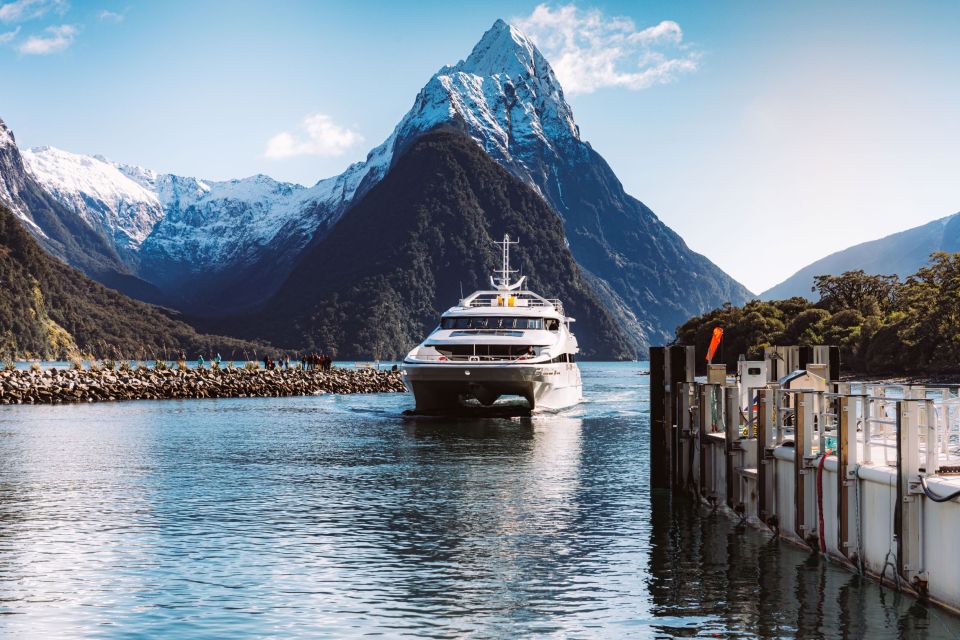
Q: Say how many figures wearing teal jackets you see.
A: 2